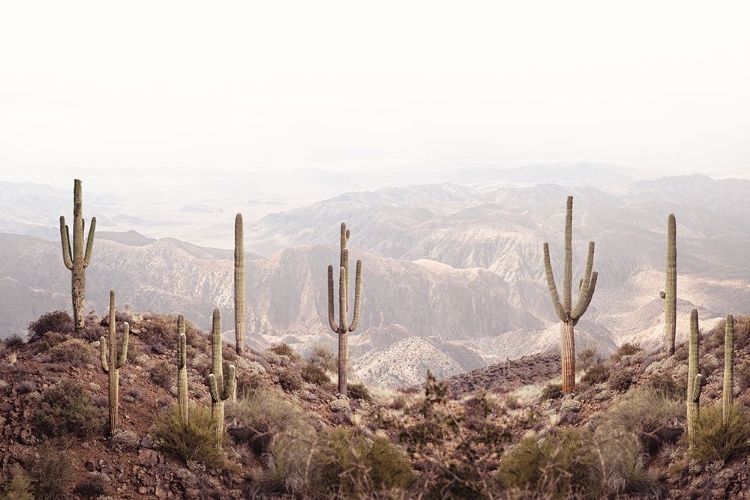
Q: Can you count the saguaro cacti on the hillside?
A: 10